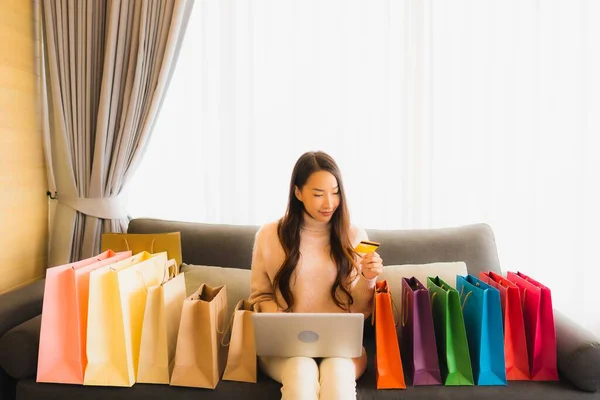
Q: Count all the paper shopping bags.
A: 12